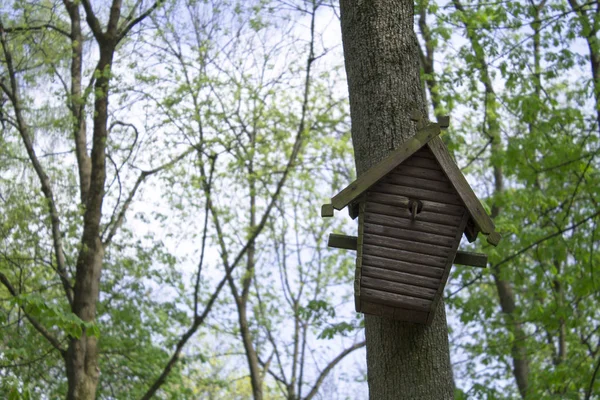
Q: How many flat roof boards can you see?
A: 2